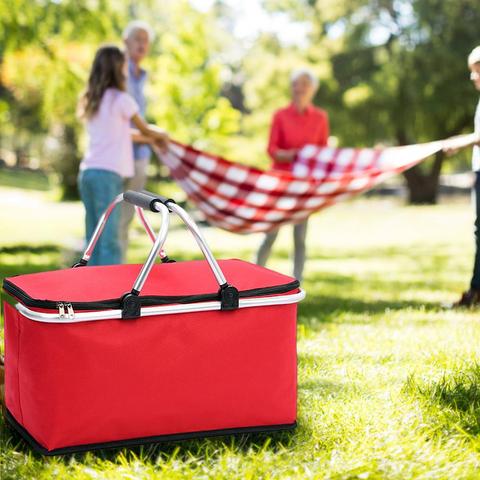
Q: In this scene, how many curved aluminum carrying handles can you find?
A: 2